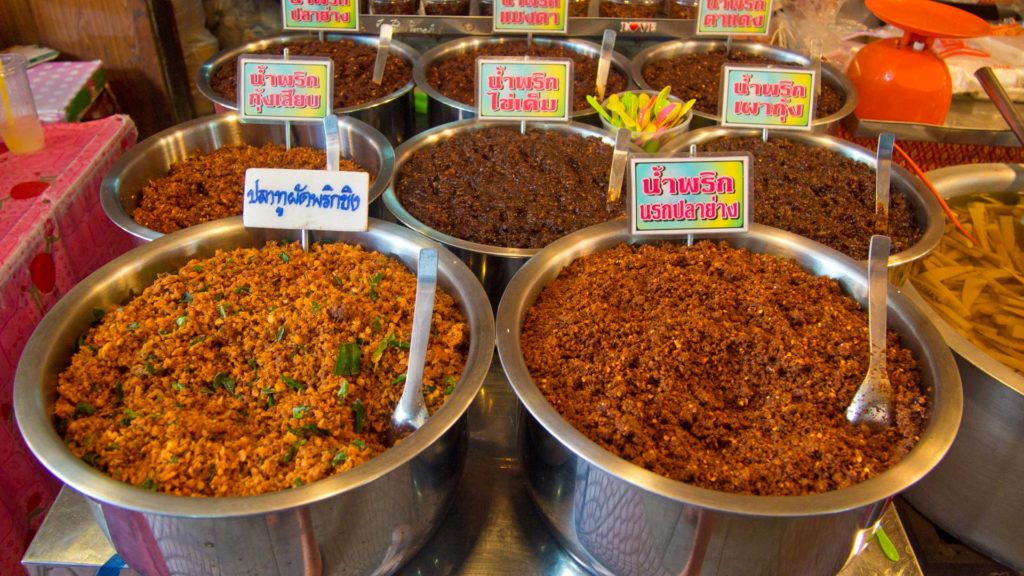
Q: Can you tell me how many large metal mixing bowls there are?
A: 9